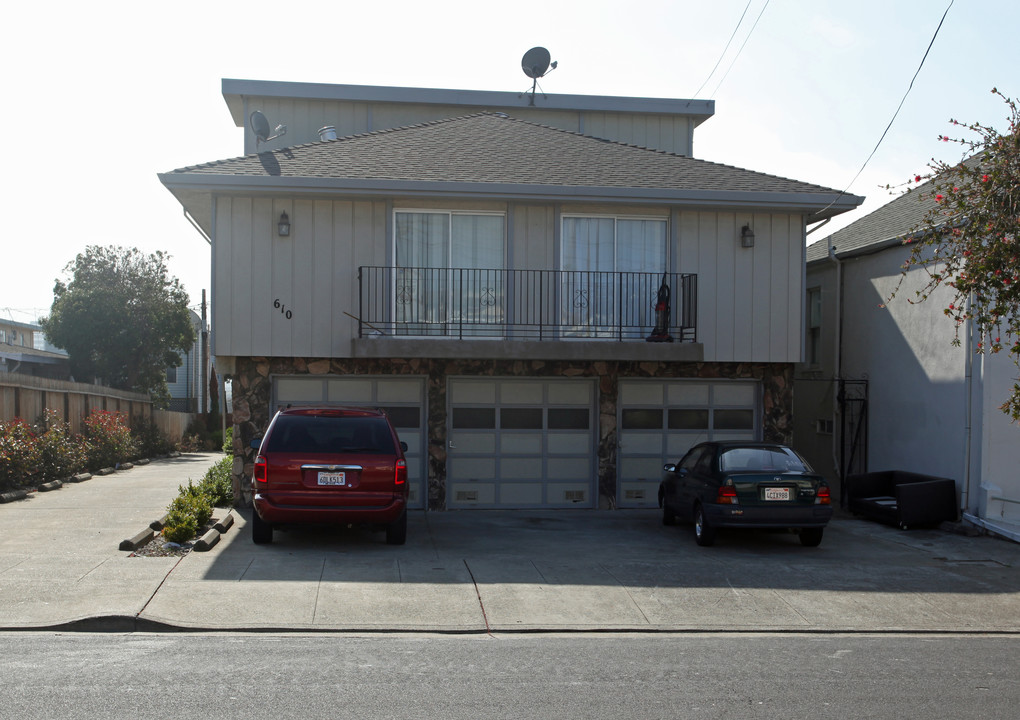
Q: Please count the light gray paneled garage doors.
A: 3